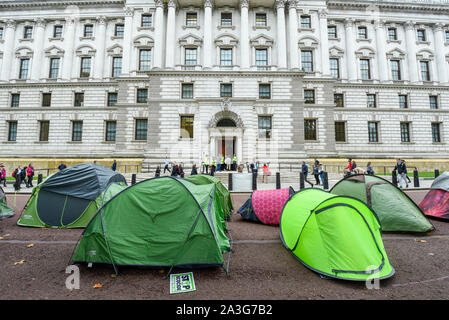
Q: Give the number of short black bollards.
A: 10